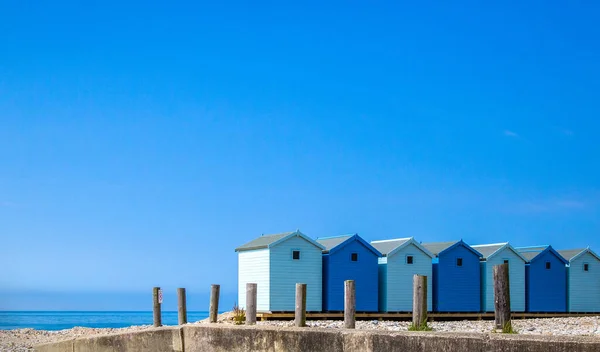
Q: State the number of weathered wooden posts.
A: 8